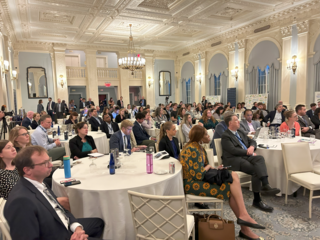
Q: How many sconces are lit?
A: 7